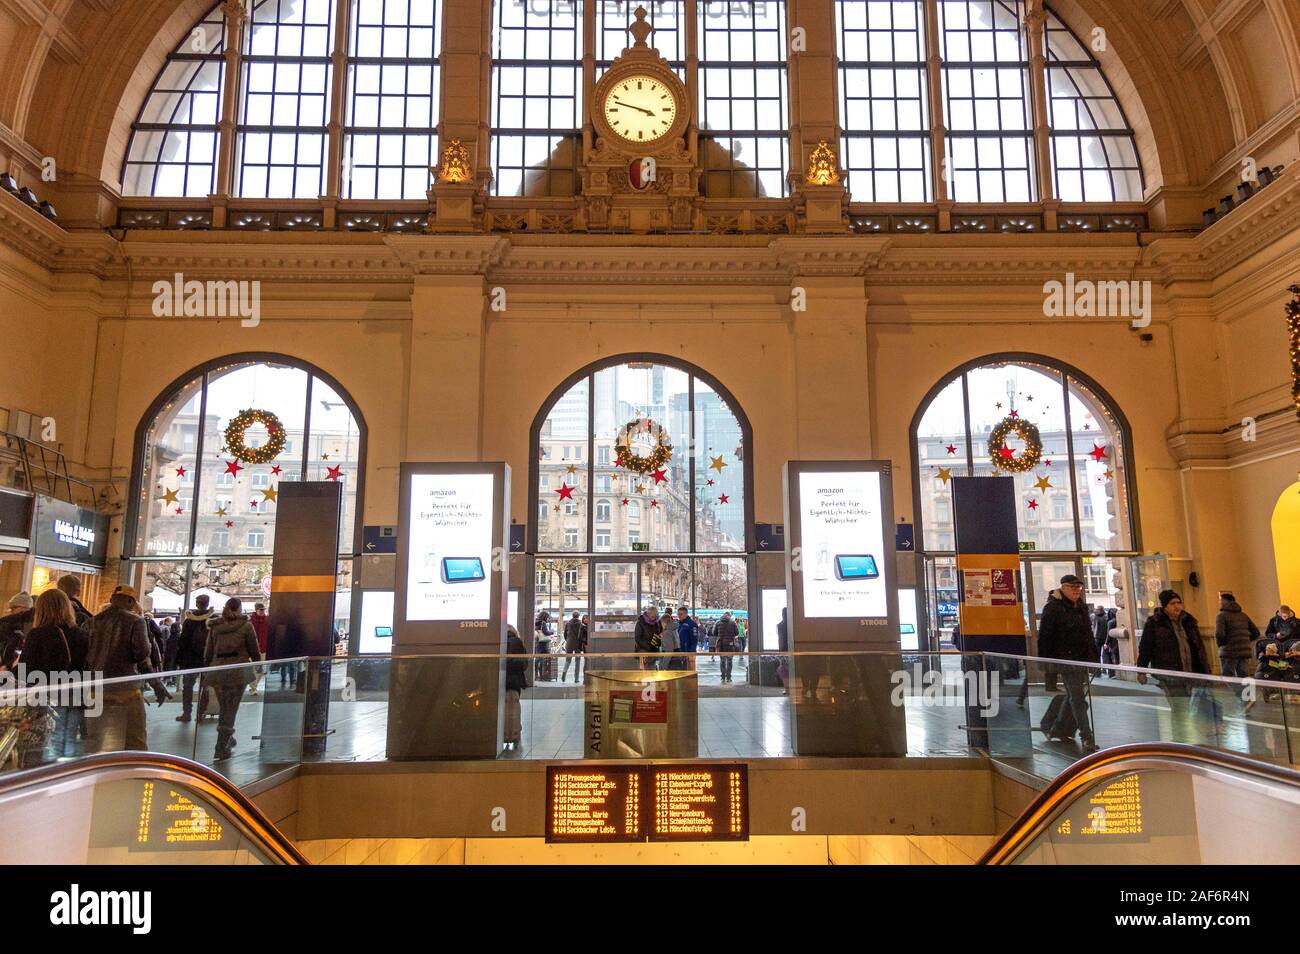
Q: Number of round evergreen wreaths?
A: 3